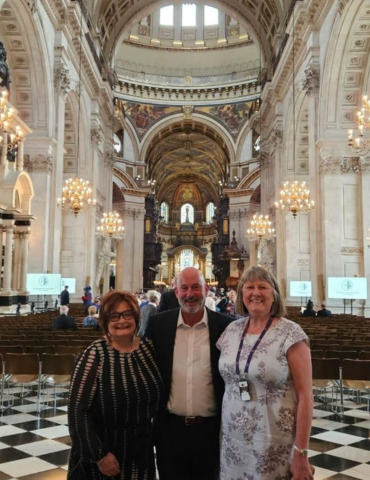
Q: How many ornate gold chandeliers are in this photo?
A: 6